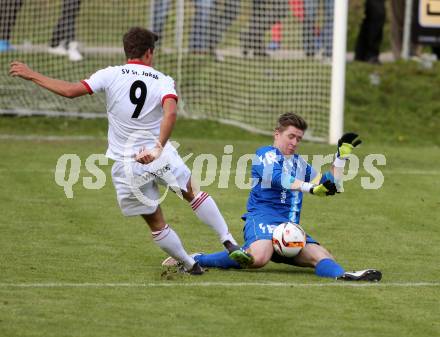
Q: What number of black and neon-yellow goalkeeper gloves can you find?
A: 2